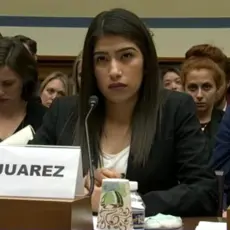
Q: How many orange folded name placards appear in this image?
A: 0